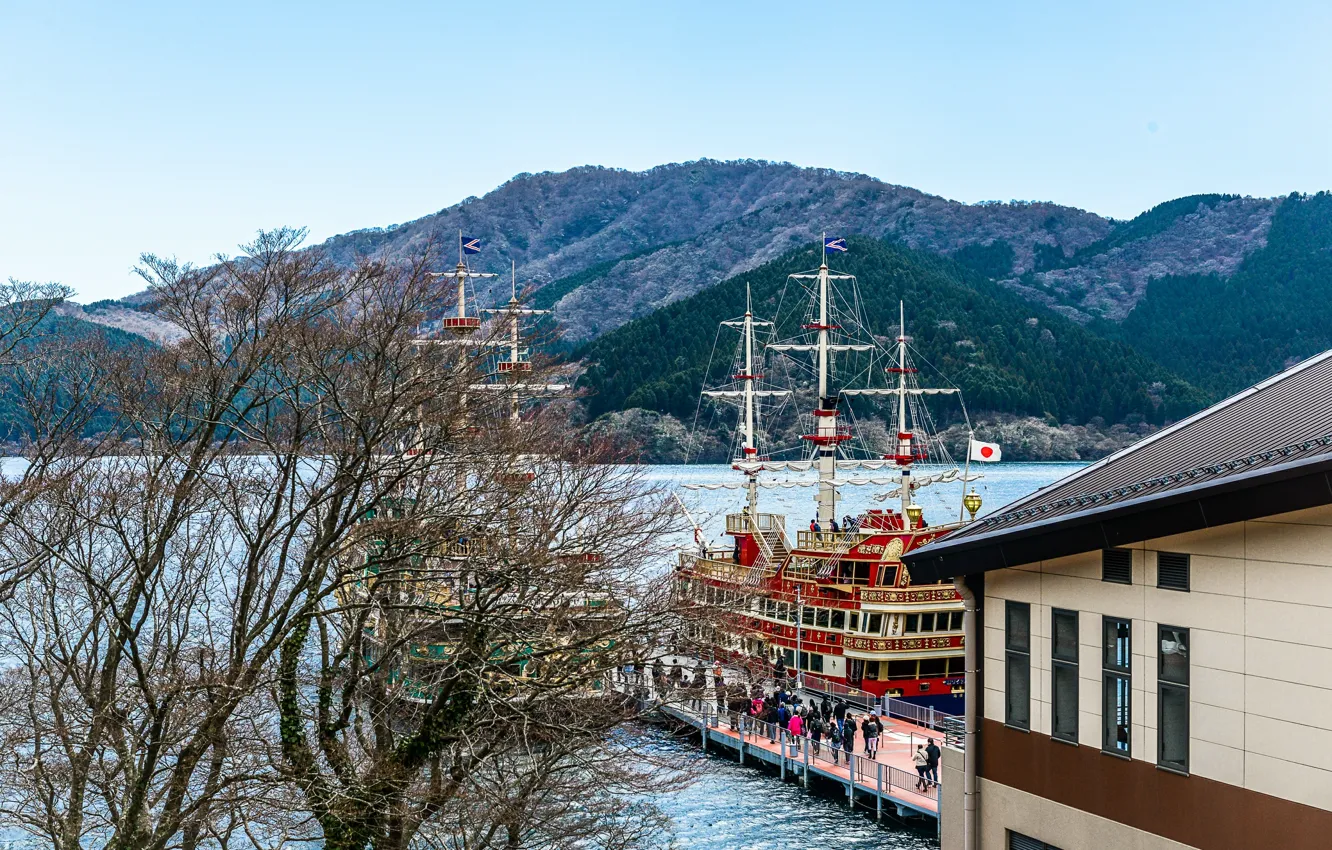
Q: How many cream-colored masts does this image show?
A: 5